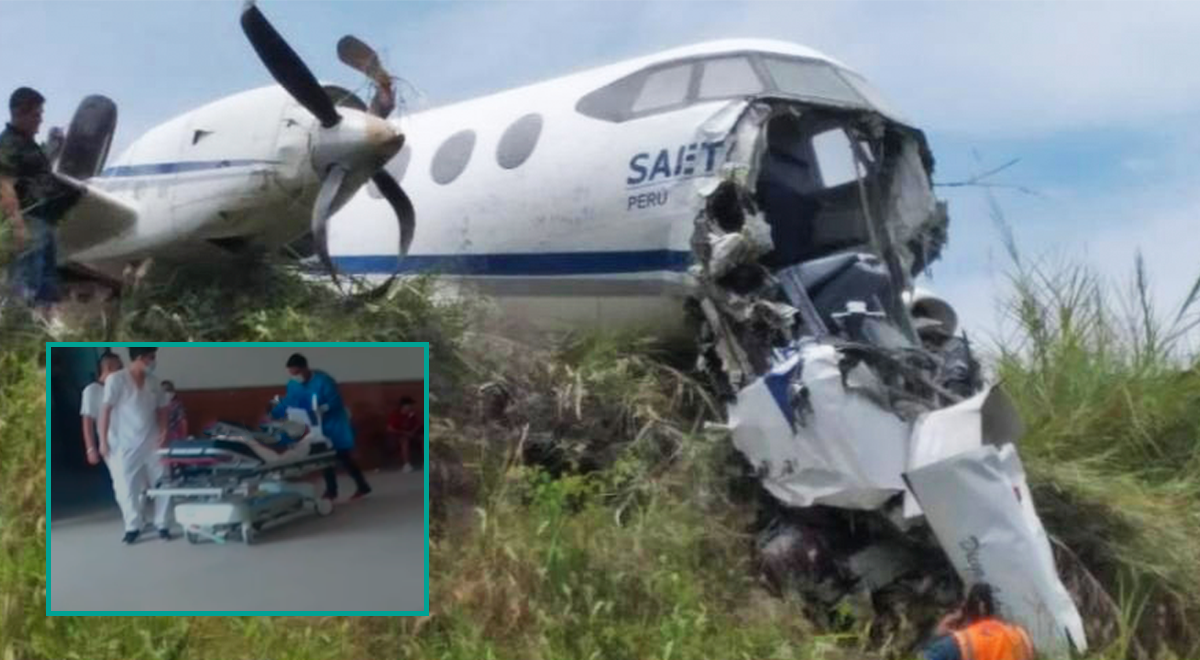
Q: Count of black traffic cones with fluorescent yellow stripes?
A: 0